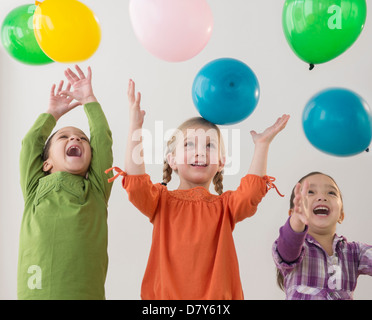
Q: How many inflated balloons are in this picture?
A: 6